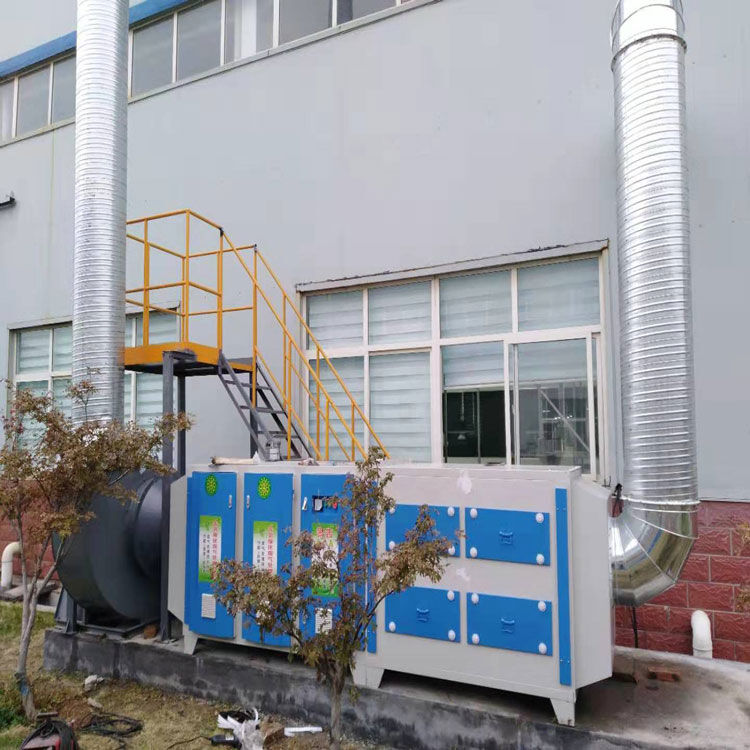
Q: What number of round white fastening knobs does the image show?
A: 15